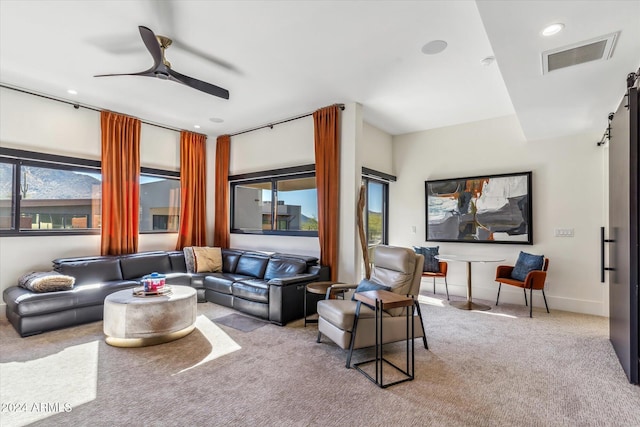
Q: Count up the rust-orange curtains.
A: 4